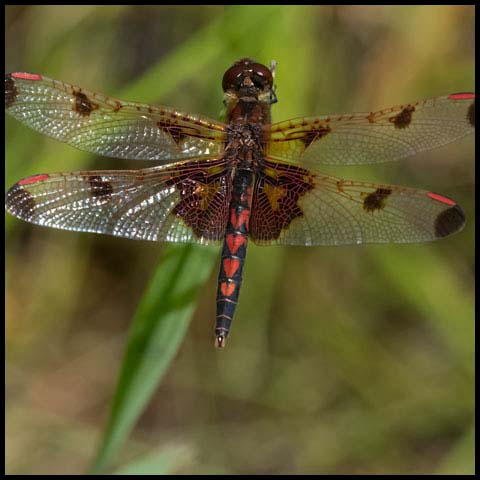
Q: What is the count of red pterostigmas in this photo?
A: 4